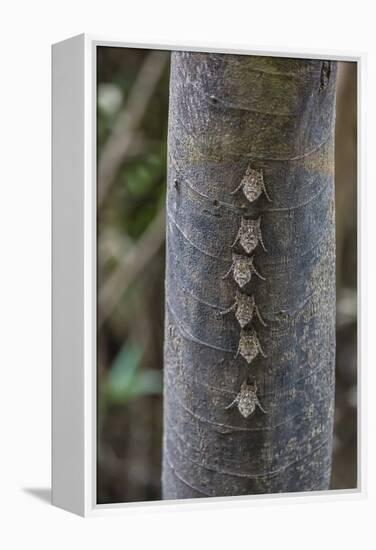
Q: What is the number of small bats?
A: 6